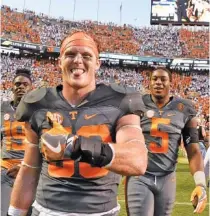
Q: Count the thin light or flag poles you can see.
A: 5